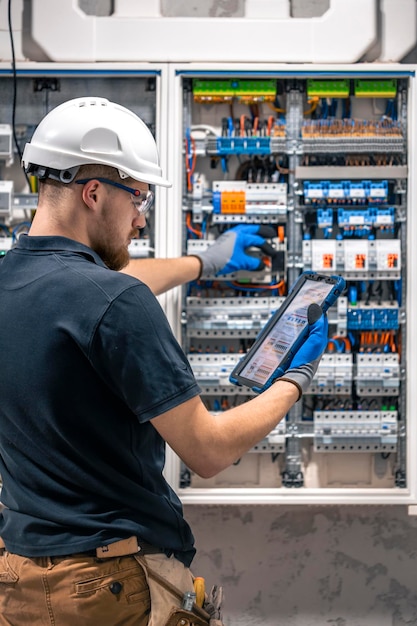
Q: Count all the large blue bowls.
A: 0